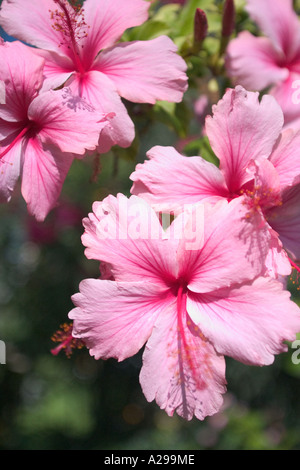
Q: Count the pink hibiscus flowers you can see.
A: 5